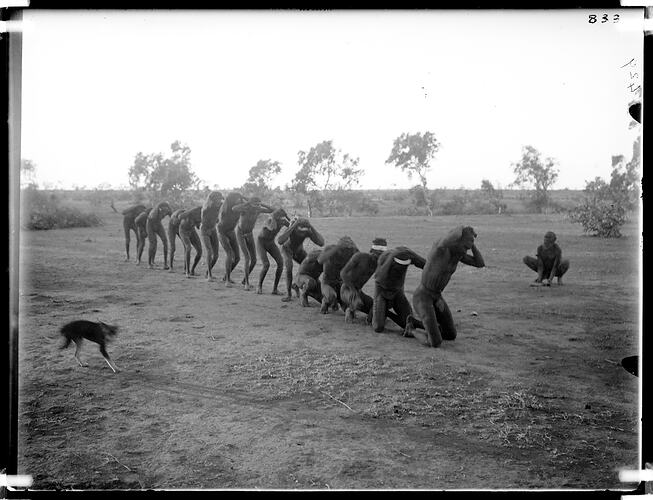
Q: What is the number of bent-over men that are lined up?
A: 15